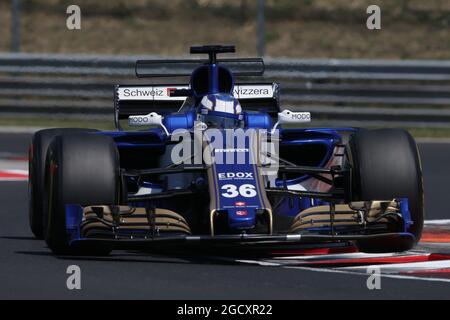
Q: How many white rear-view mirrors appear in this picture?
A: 2